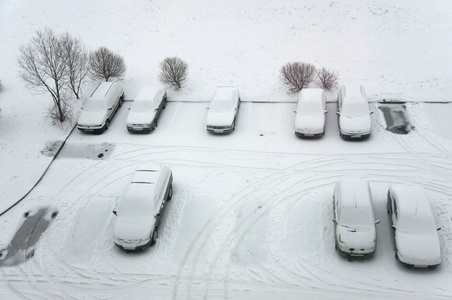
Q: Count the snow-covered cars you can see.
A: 8